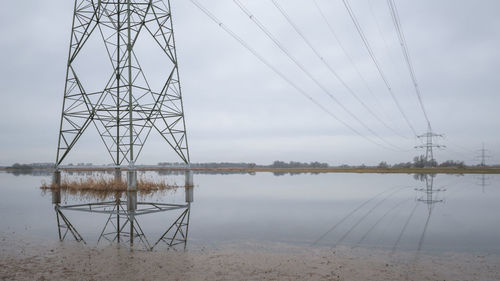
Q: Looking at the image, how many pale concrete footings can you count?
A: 4